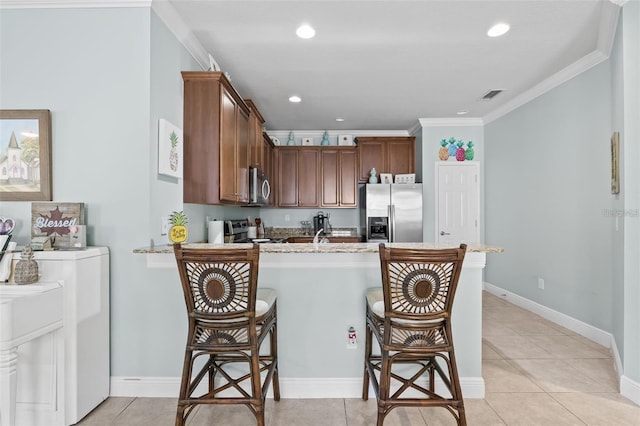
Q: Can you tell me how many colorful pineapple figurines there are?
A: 4